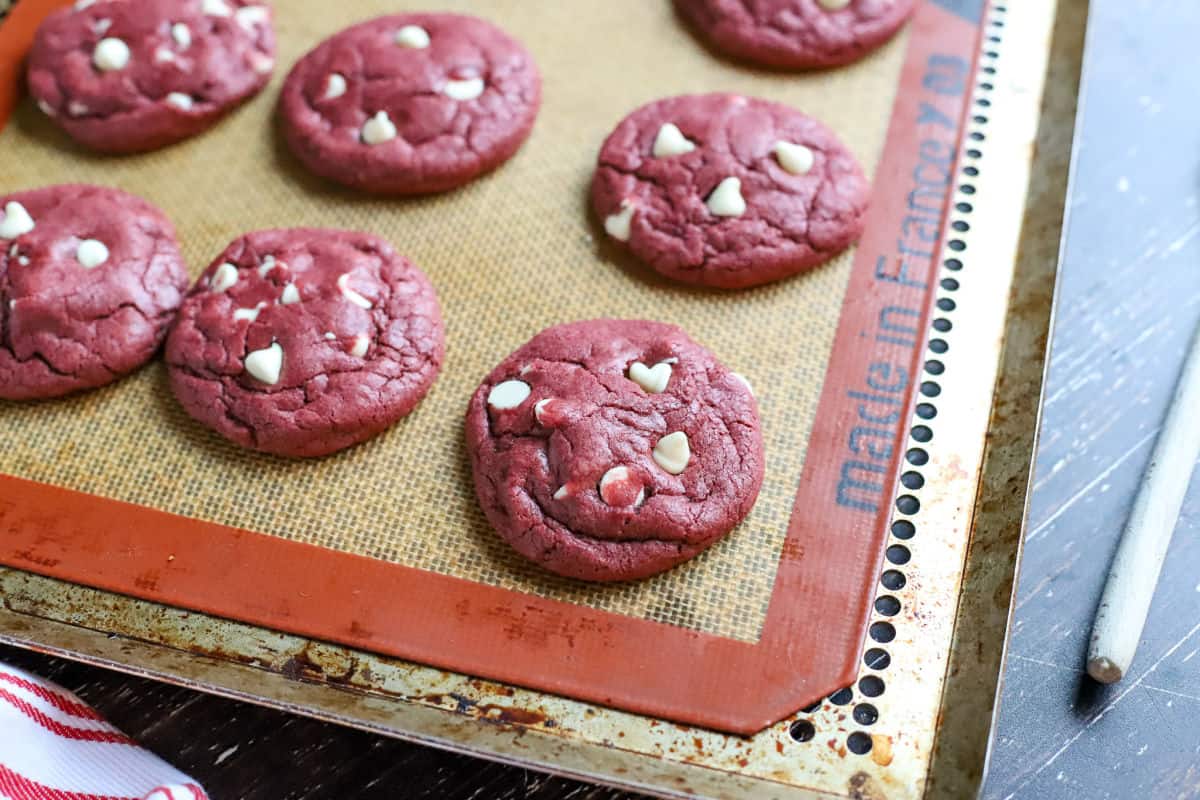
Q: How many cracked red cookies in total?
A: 7